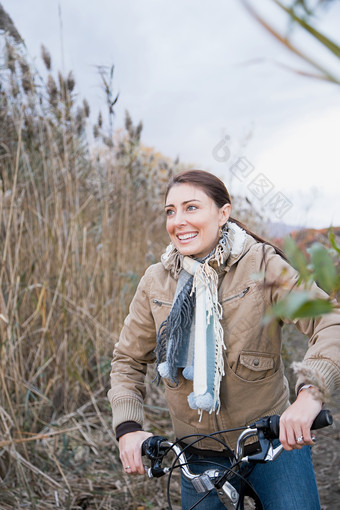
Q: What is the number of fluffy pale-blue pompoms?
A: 4